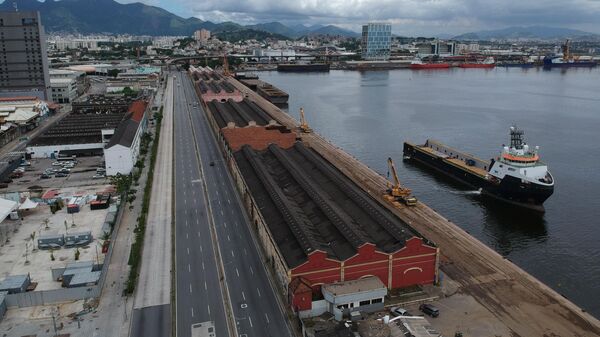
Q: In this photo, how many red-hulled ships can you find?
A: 2